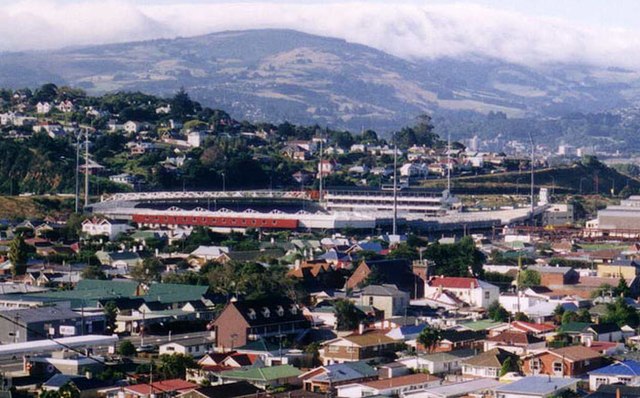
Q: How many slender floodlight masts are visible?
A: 6